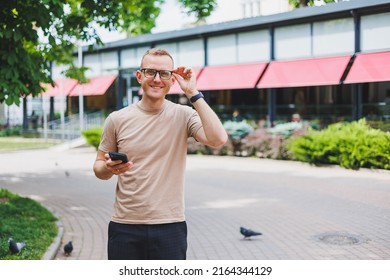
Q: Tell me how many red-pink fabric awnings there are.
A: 6